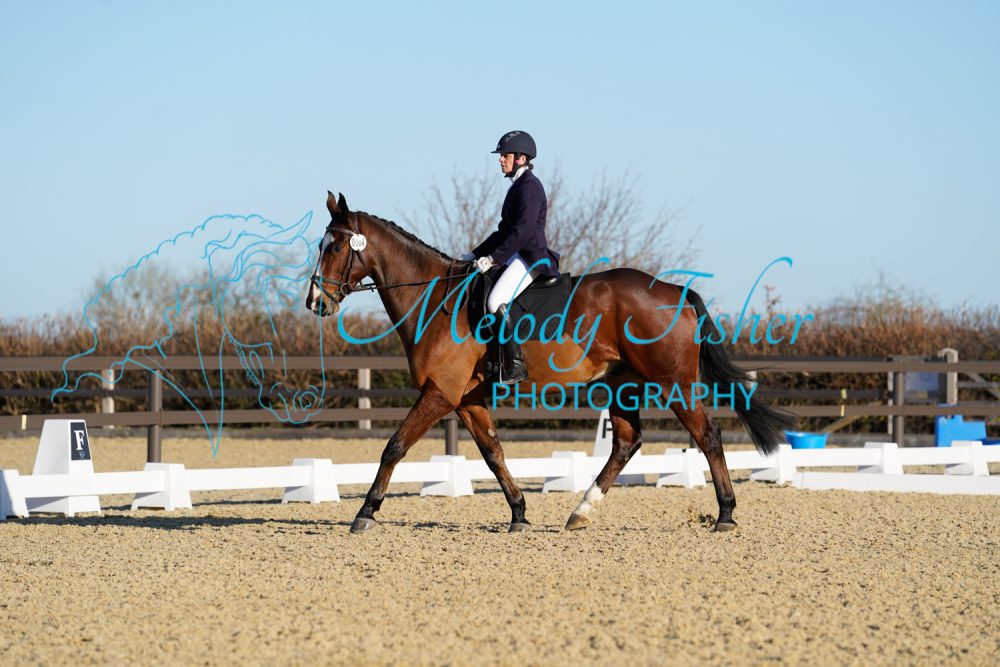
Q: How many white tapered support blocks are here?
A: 9